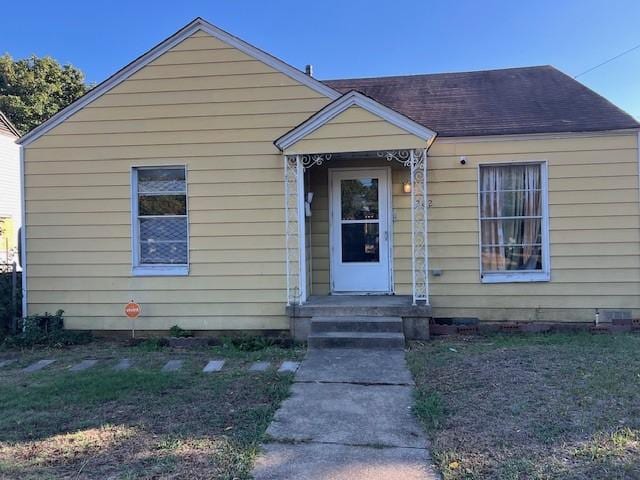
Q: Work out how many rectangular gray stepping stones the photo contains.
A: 8